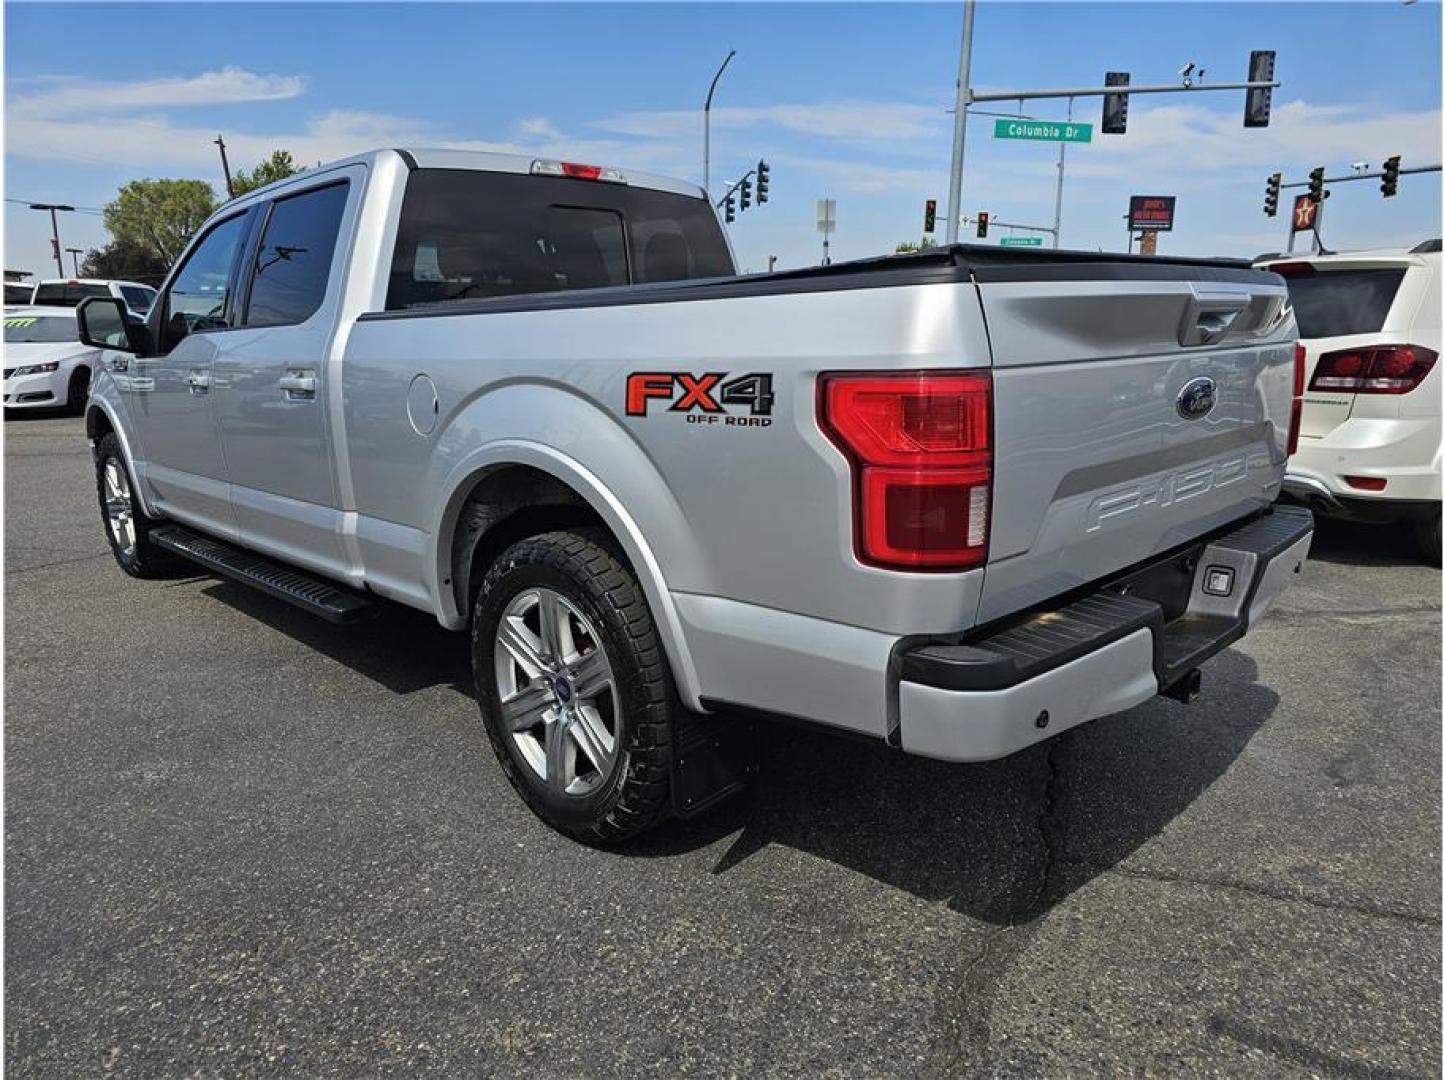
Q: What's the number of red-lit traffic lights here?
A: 2